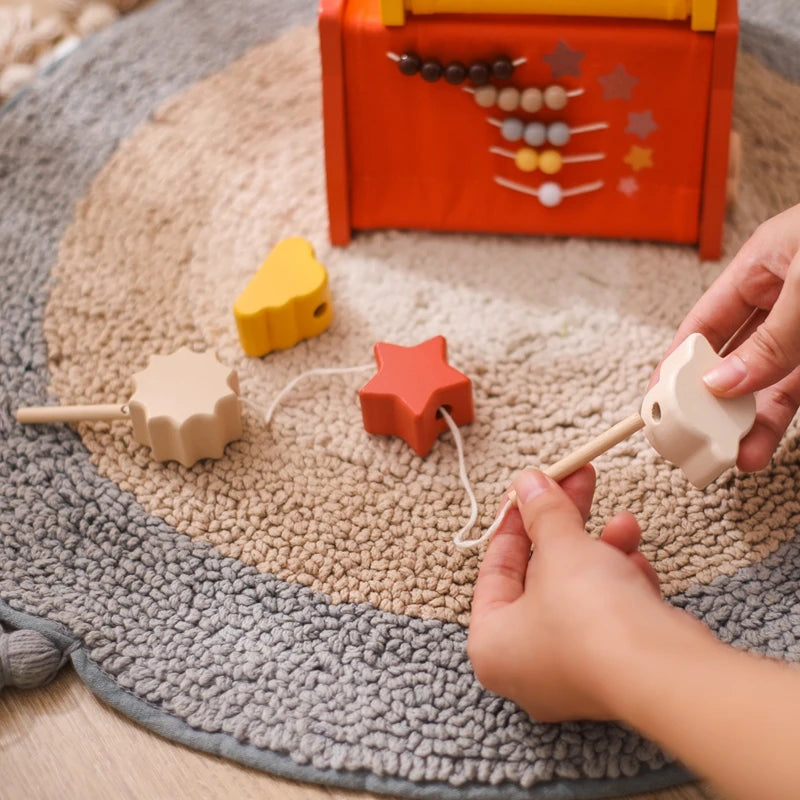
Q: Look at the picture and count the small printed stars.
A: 5